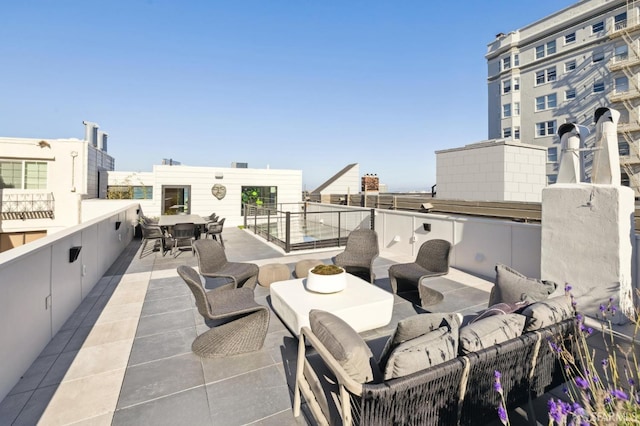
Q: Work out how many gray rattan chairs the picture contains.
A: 4